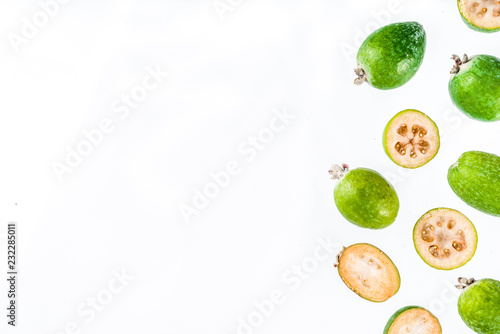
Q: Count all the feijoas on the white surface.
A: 10